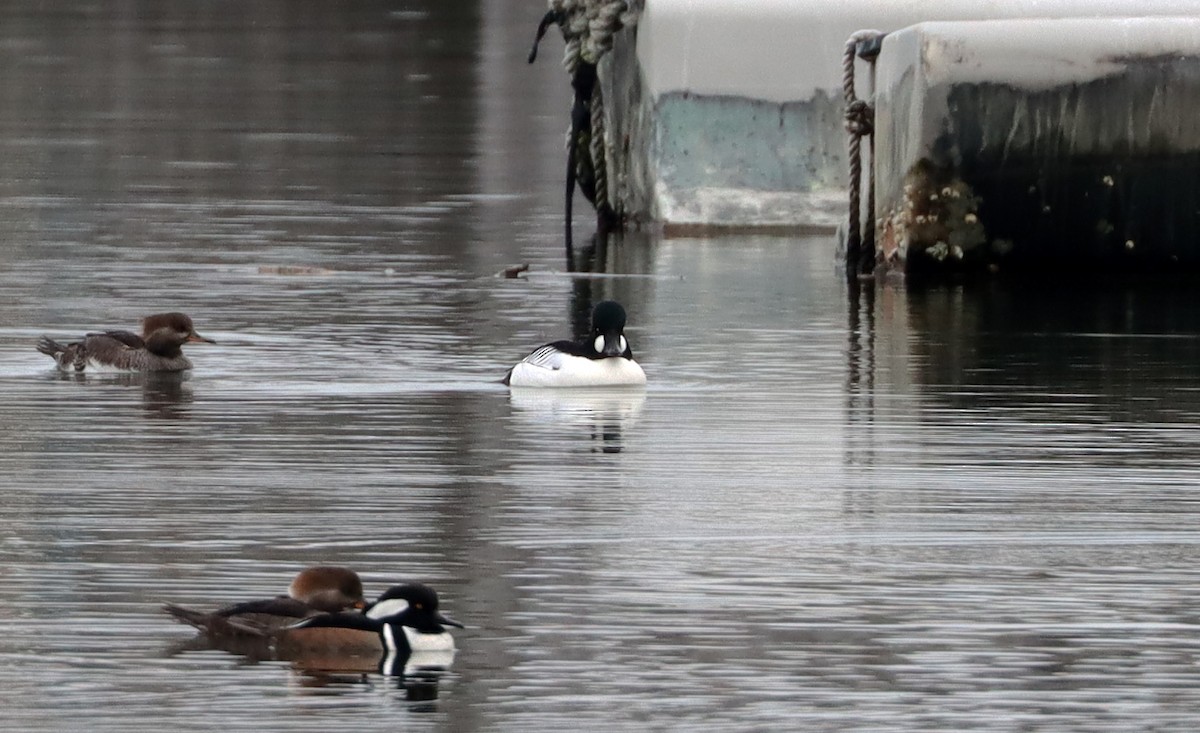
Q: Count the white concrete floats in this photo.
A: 2